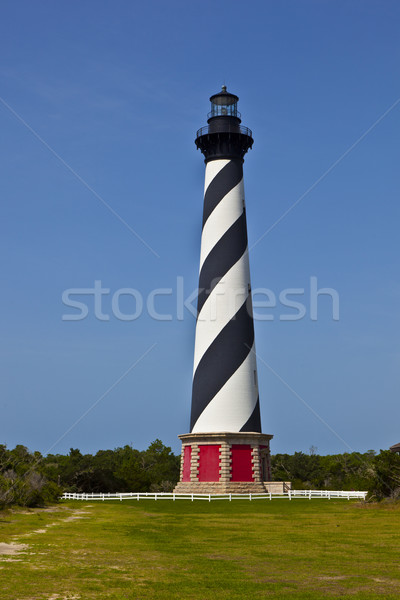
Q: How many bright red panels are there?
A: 3